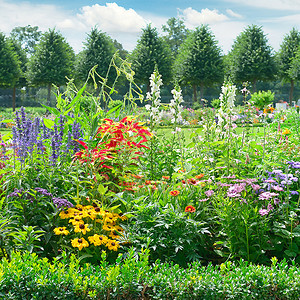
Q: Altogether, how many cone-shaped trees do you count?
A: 7